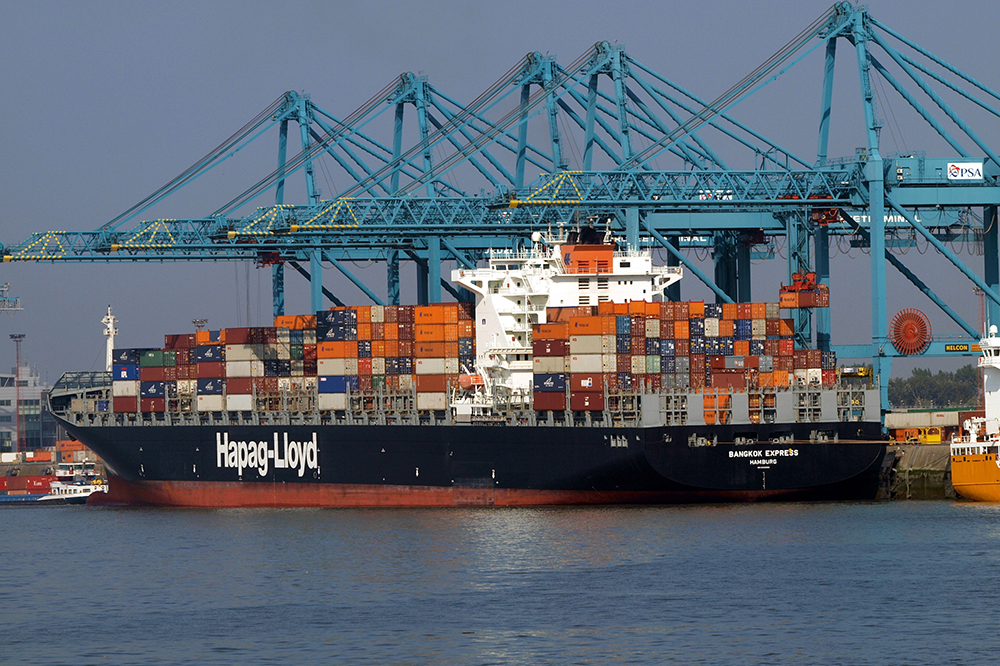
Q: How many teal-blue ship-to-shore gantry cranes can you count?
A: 5